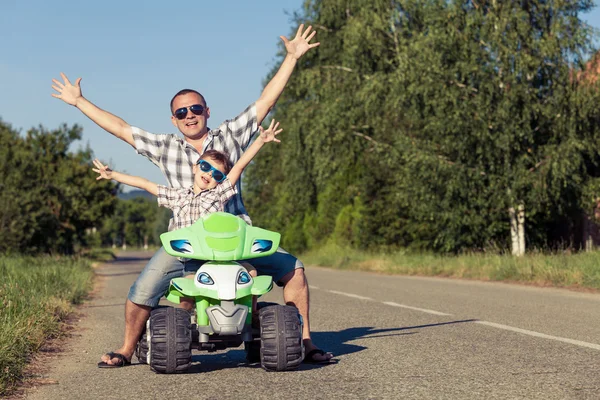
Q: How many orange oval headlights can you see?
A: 0